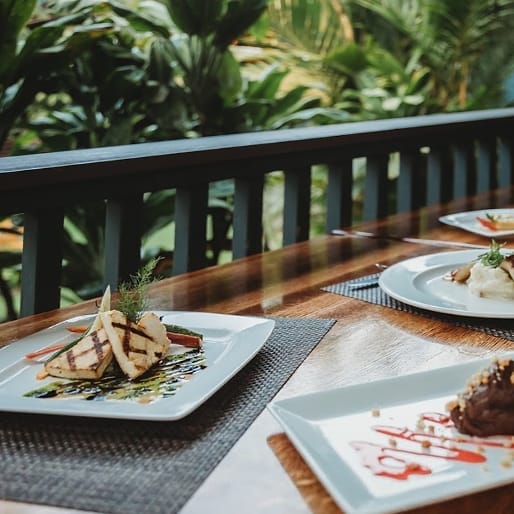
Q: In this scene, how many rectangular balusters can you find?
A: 12